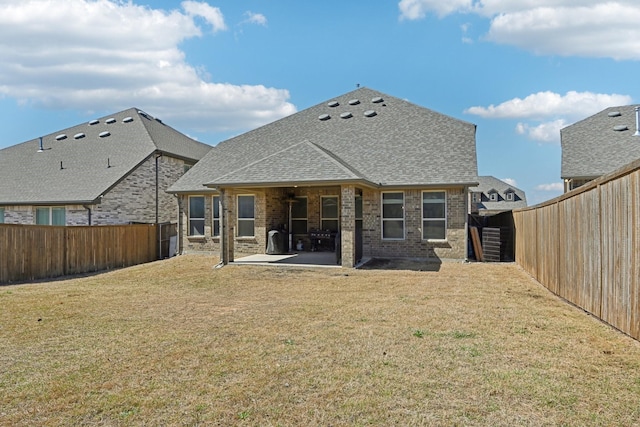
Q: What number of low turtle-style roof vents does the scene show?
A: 14